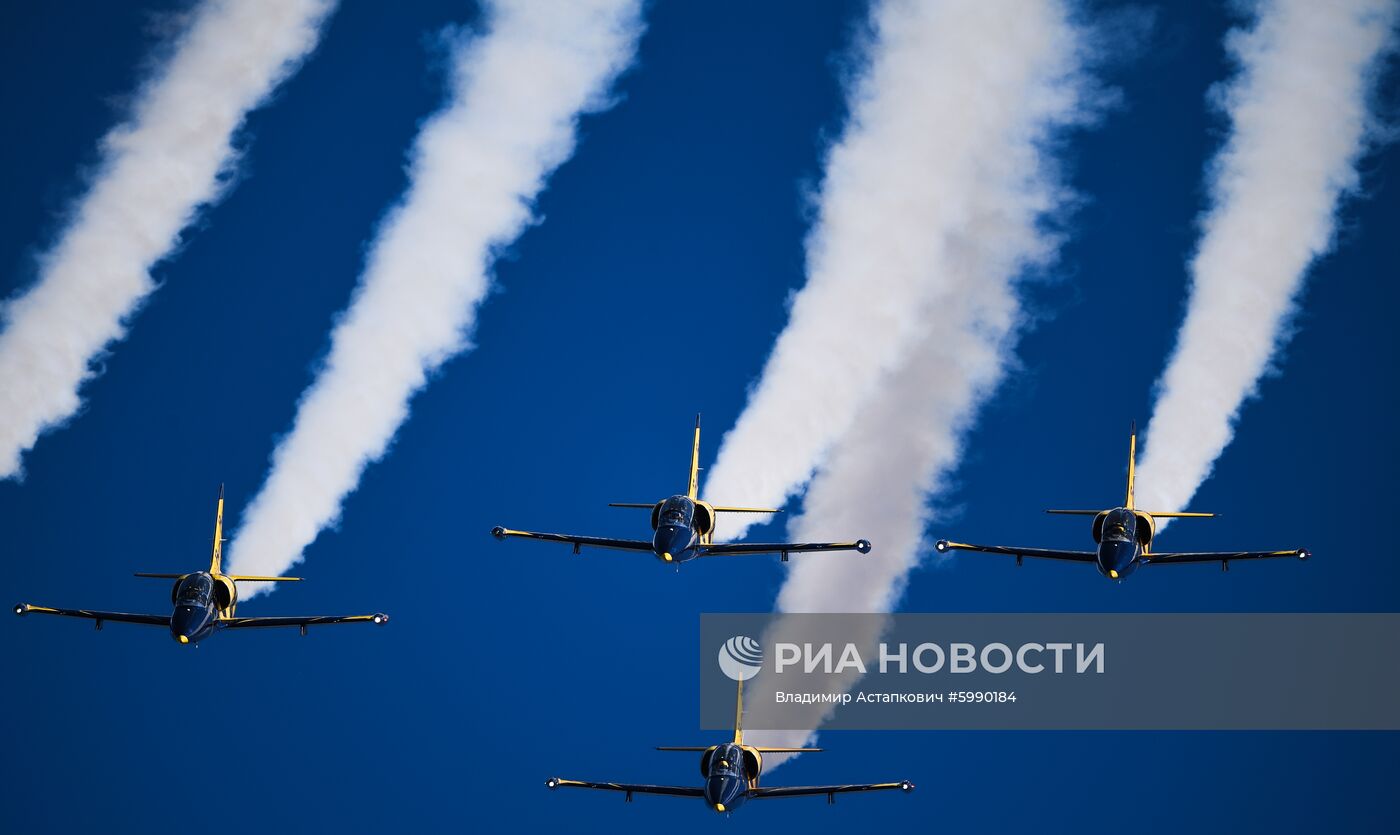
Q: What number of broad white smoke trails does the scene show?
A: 5